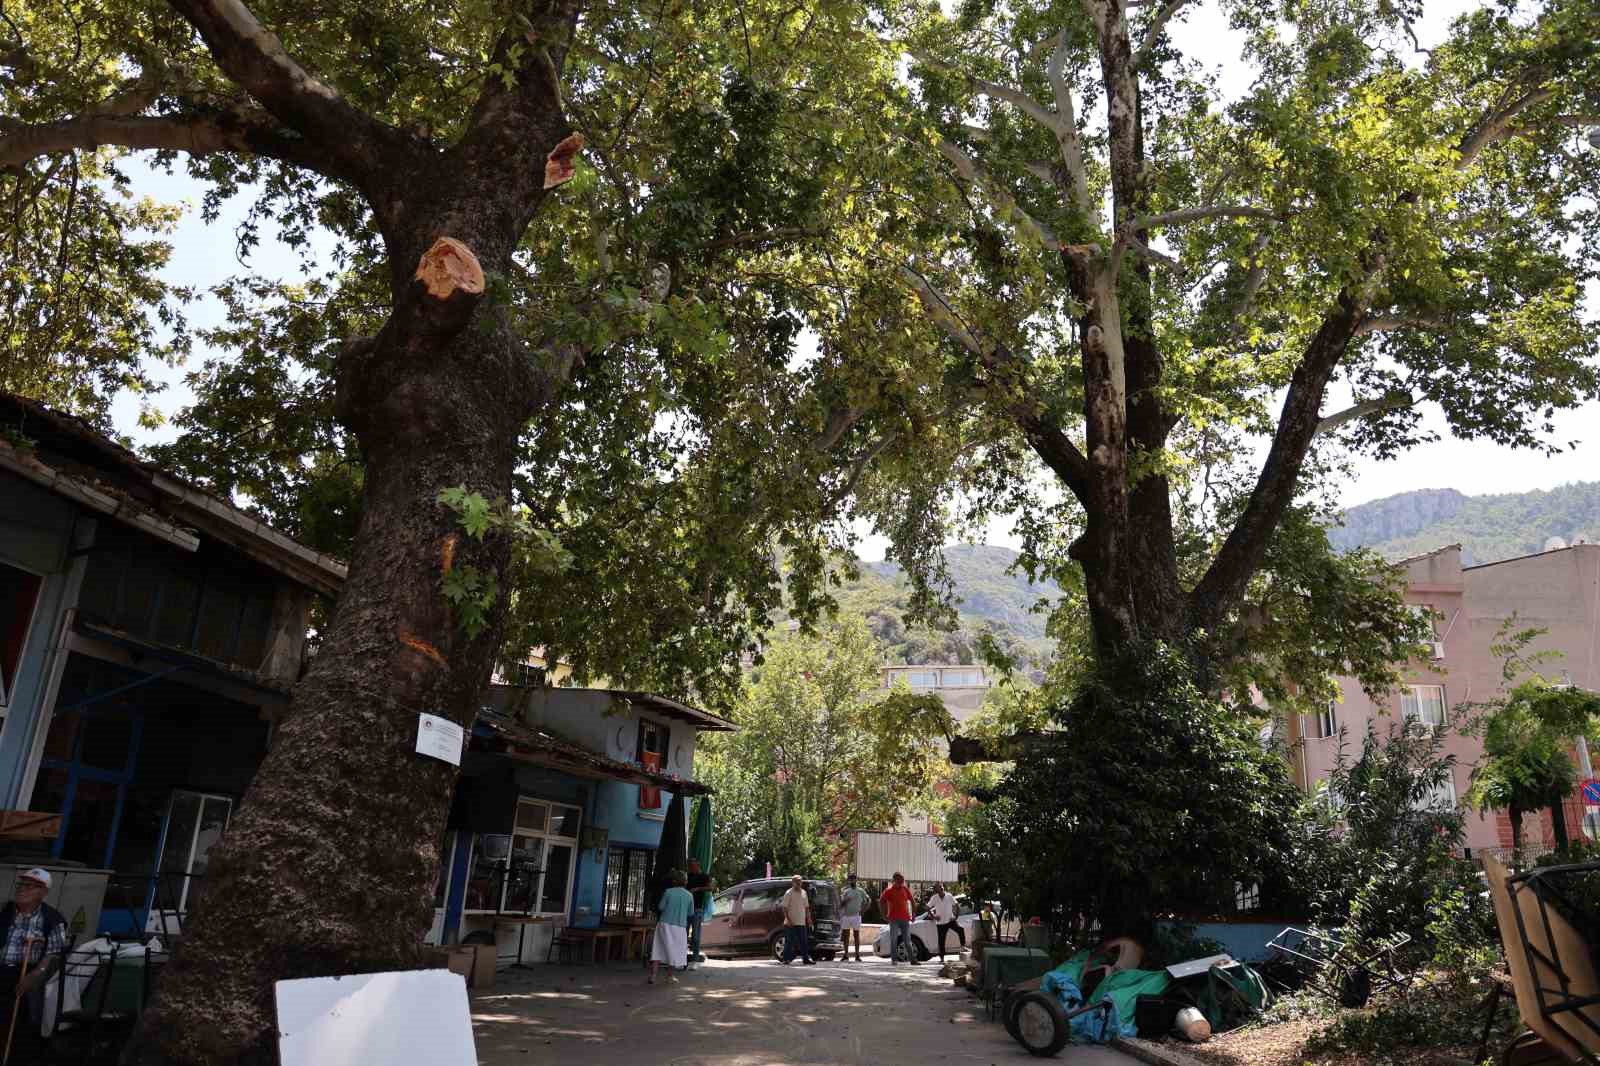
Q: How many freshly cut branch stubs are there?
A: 2